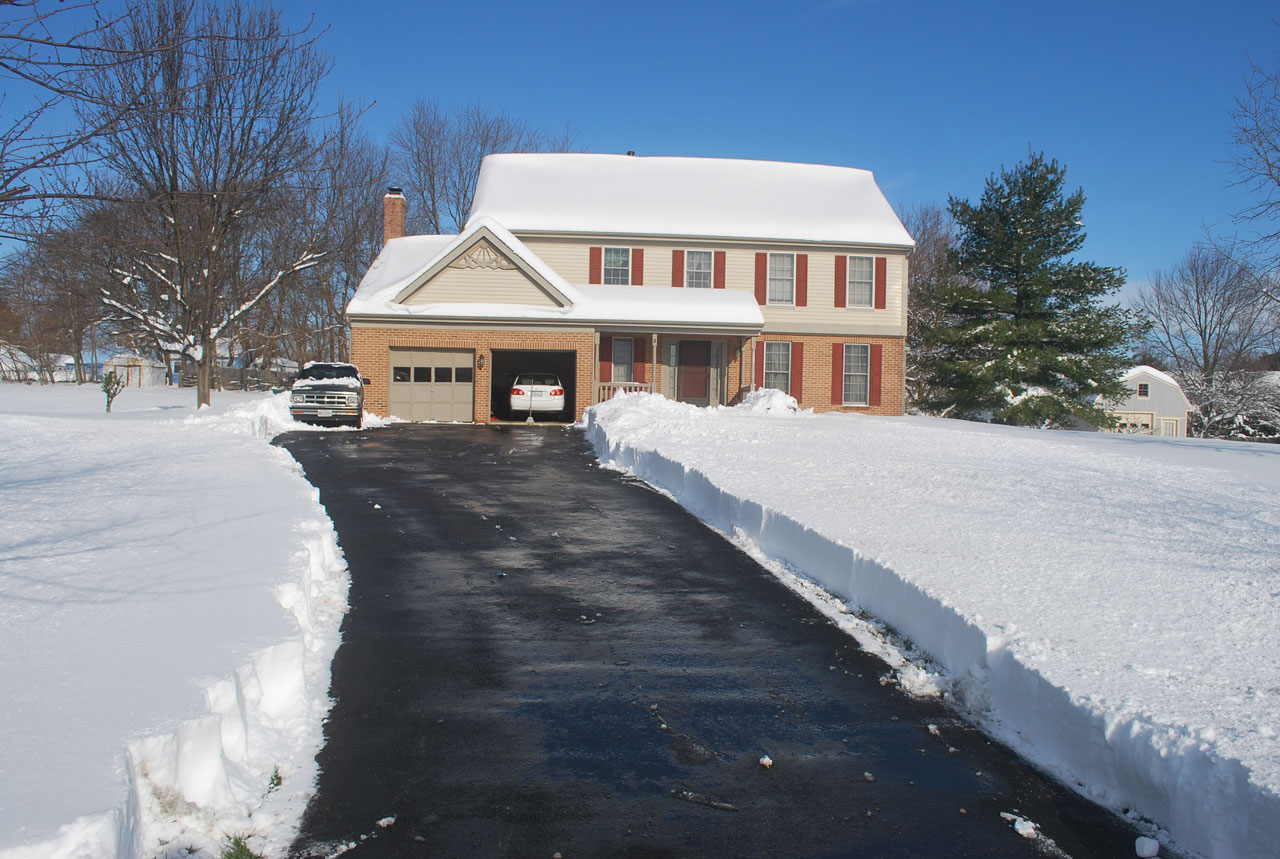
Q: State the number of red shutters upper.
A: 8